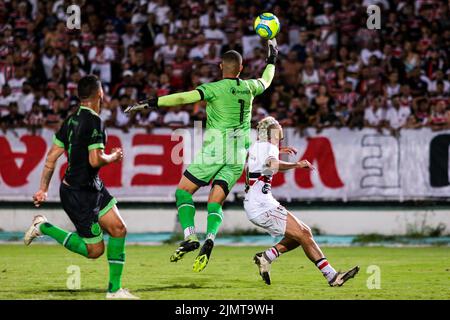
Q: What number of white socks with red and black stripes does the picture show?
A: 2